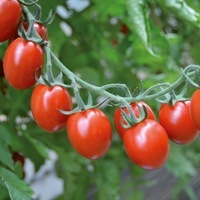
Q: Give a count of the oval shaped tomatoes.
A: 9